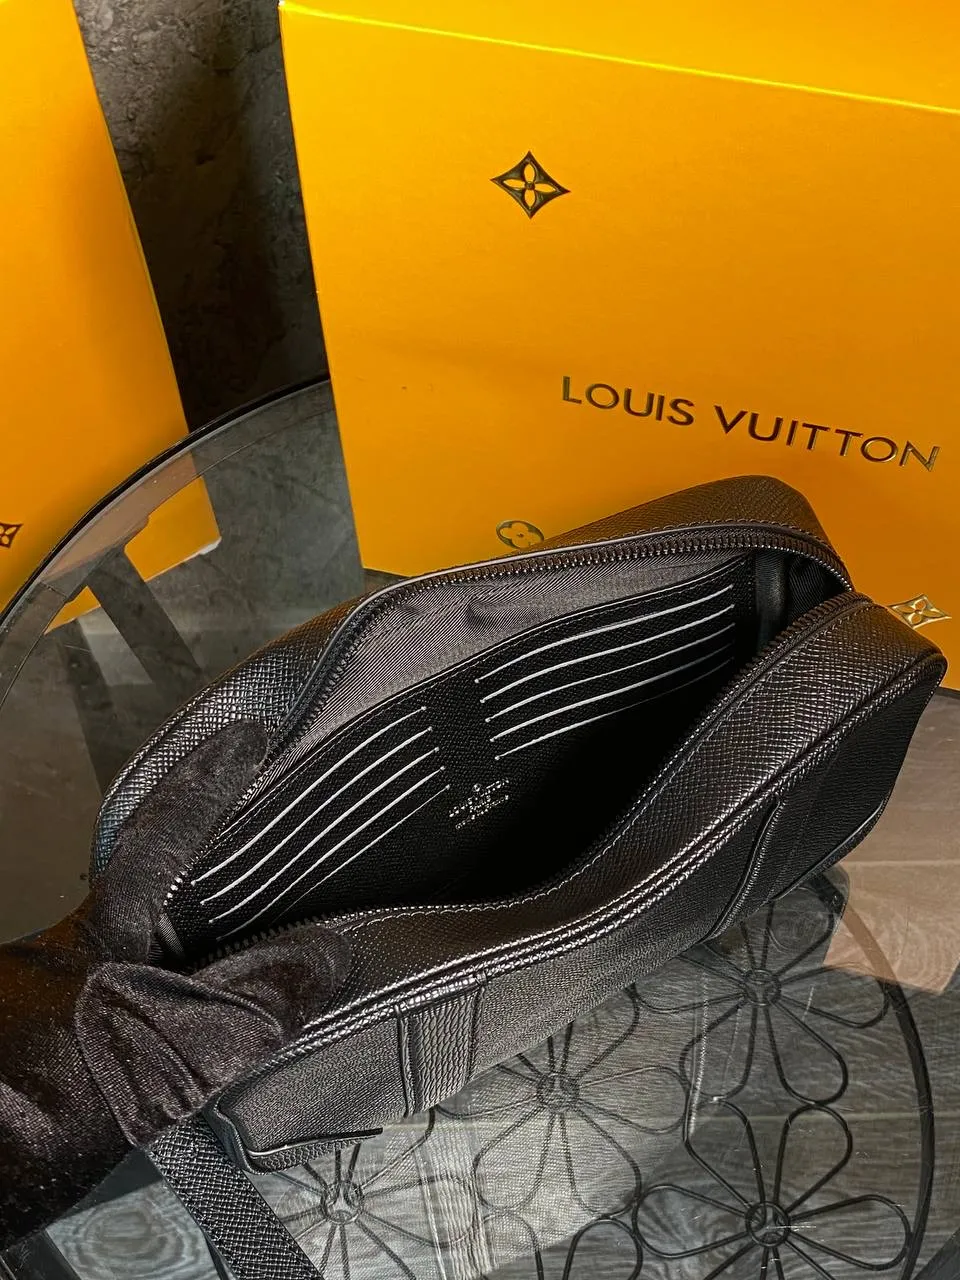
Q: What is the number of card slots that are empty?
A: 10